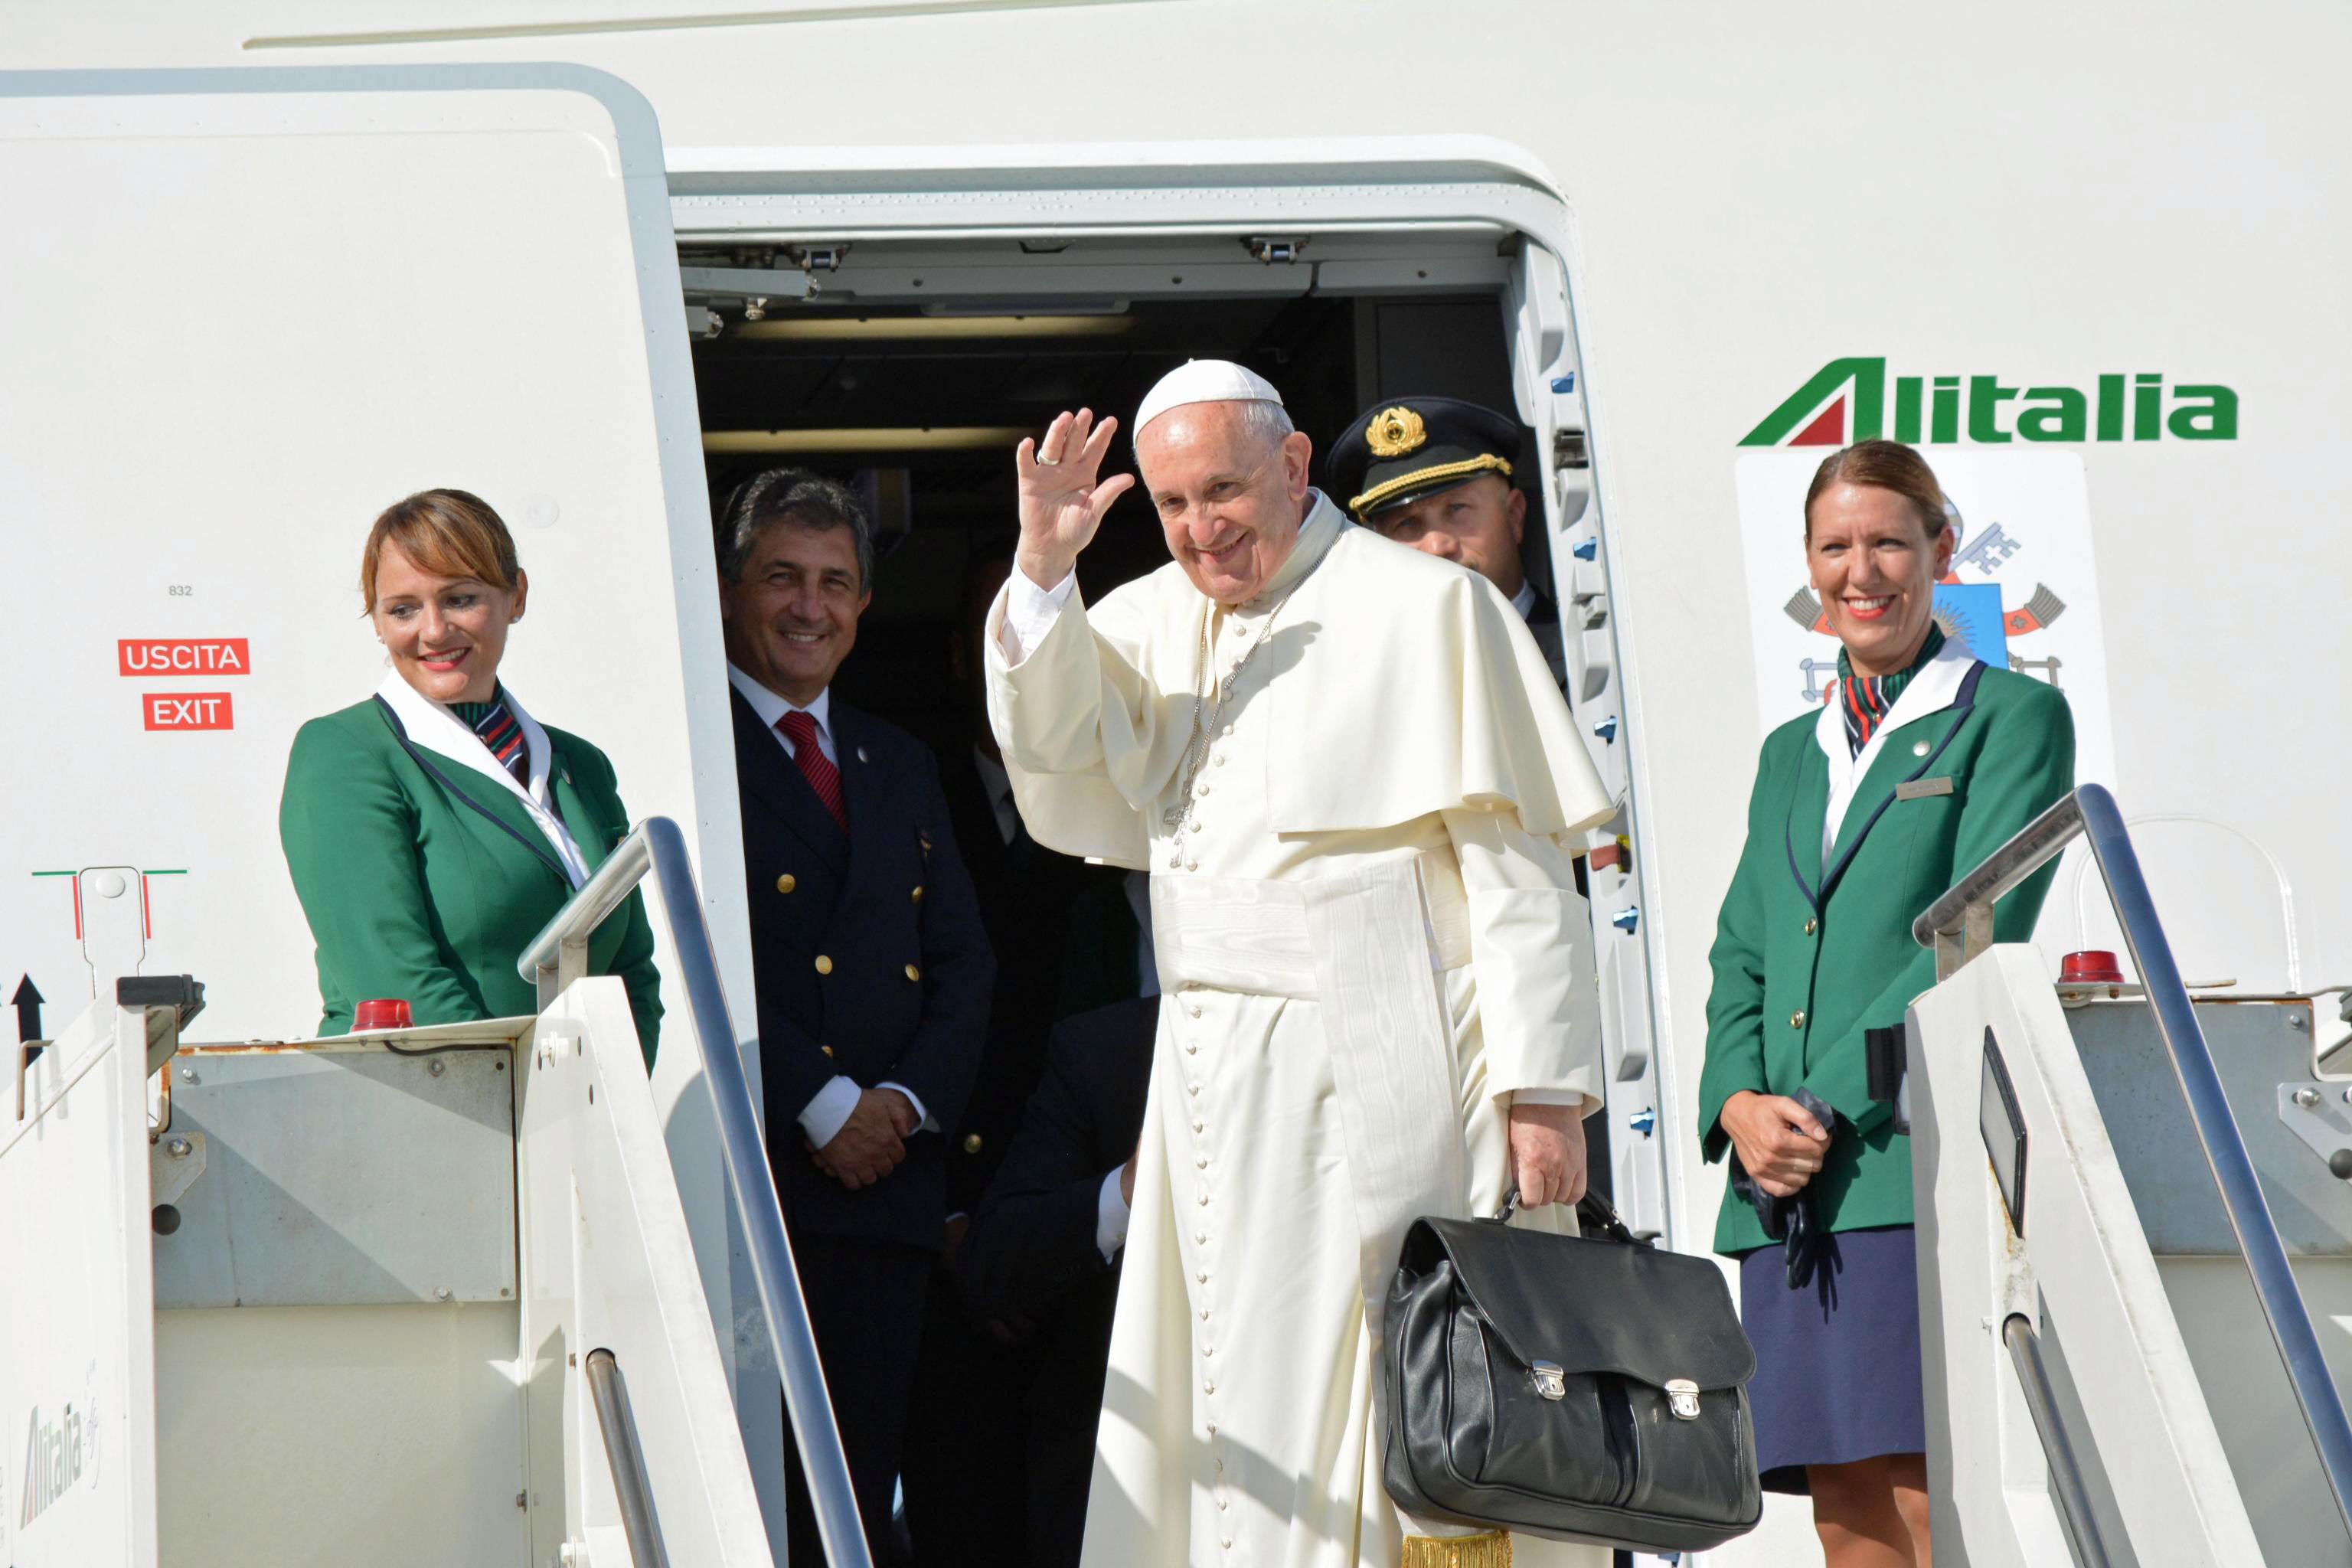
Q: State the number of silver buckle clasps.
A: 2